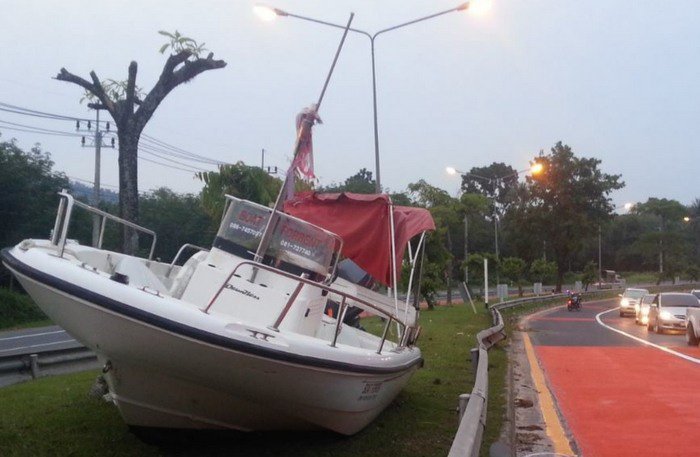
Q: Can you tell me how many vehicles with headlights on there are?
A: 3